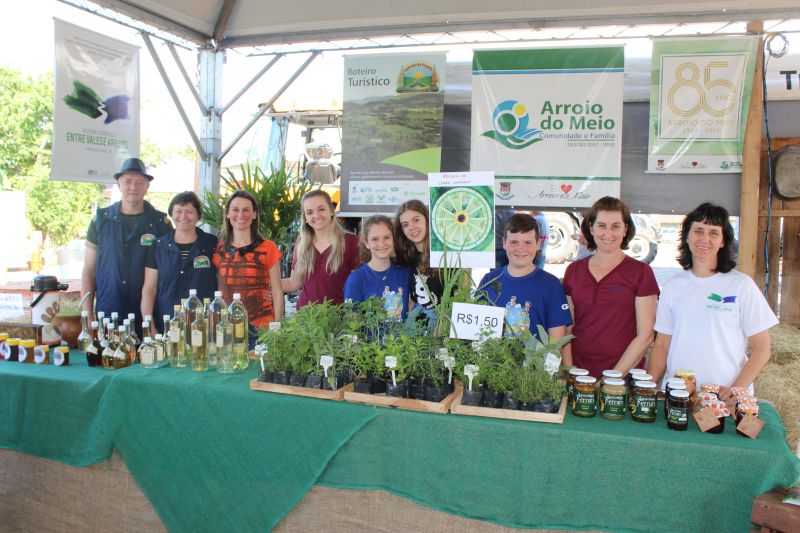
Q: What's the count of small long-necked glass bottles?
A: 12